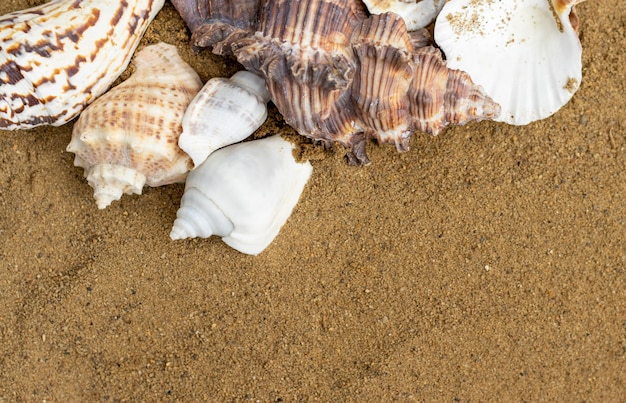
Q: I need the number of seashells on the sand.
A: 7